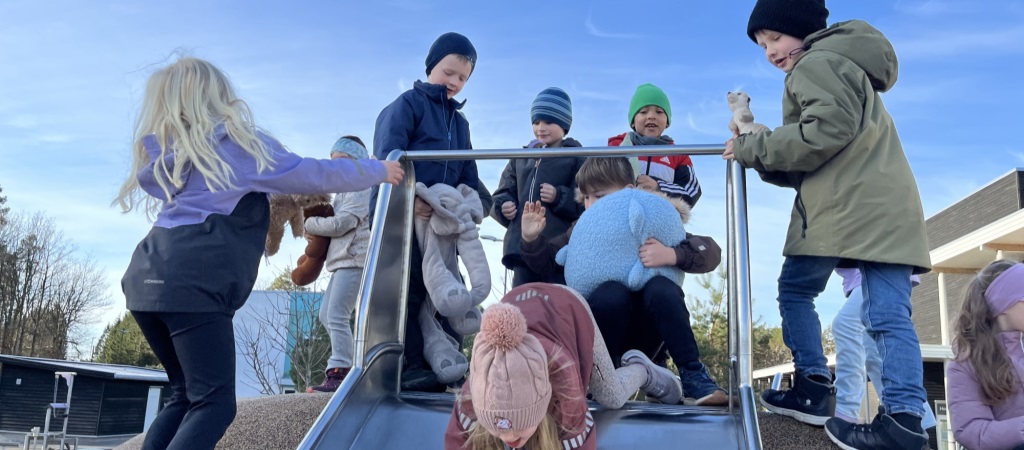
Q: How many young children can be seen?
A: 10